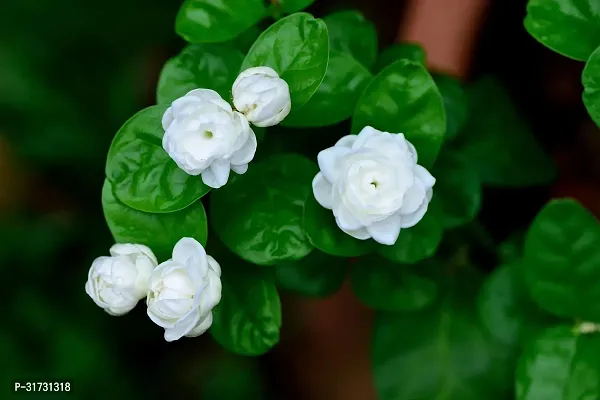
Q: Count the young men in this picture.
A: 0